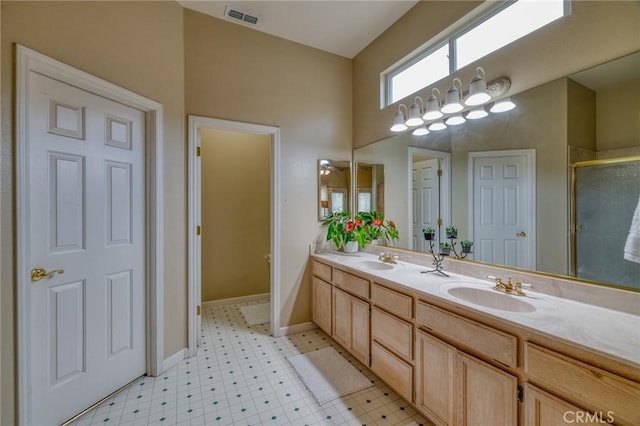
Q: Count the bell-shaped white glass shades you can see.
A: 5